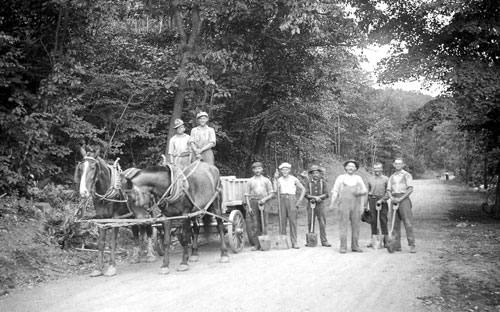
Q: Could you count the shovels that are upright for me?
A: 5